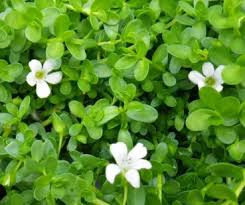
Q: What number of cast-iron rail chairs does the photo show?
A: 0